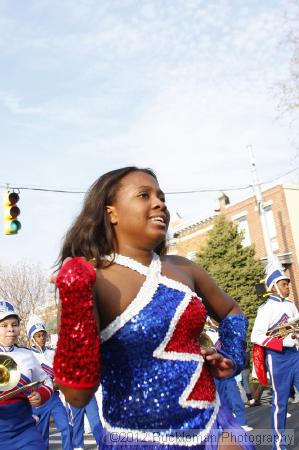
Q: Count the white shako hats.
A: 3